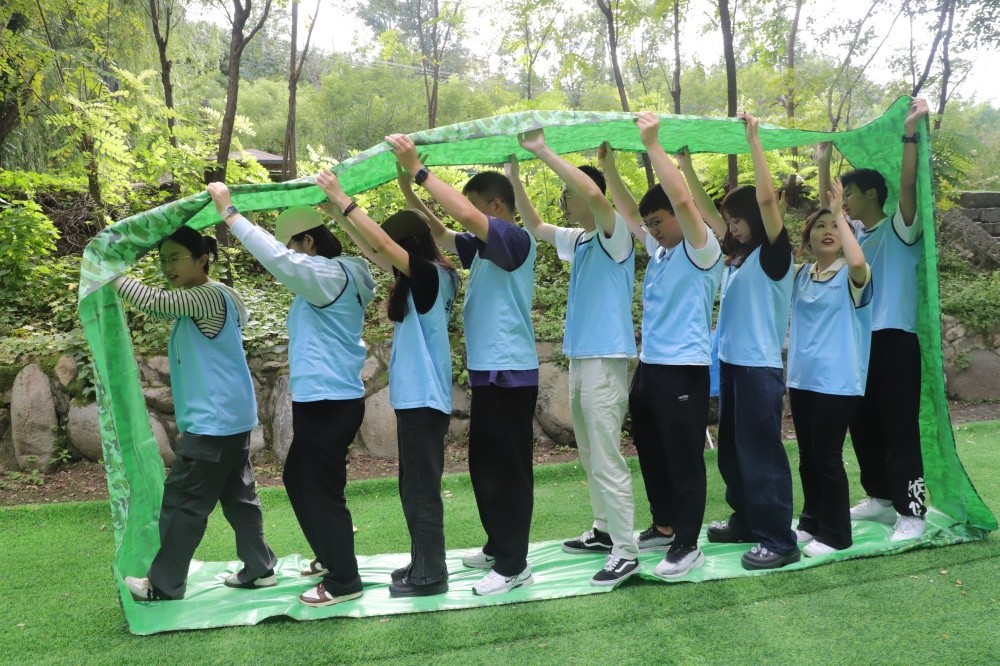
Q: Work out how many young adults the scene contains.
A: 9